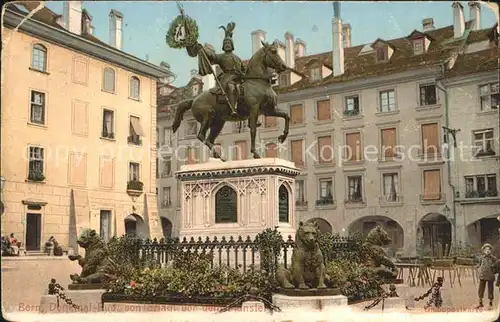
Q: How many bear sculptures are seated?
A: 3